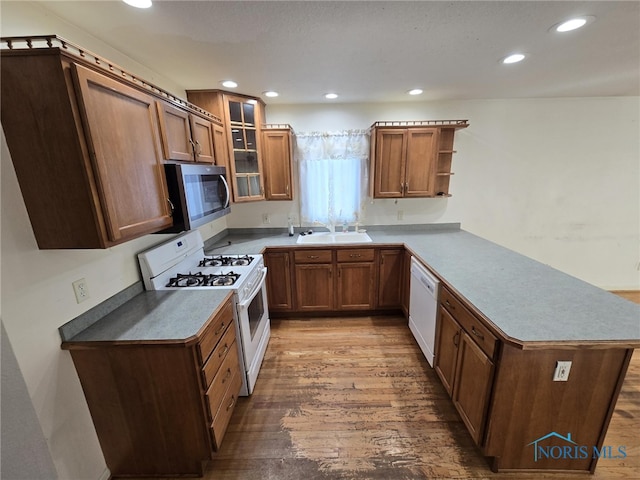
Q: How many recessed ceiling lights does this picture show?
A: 7